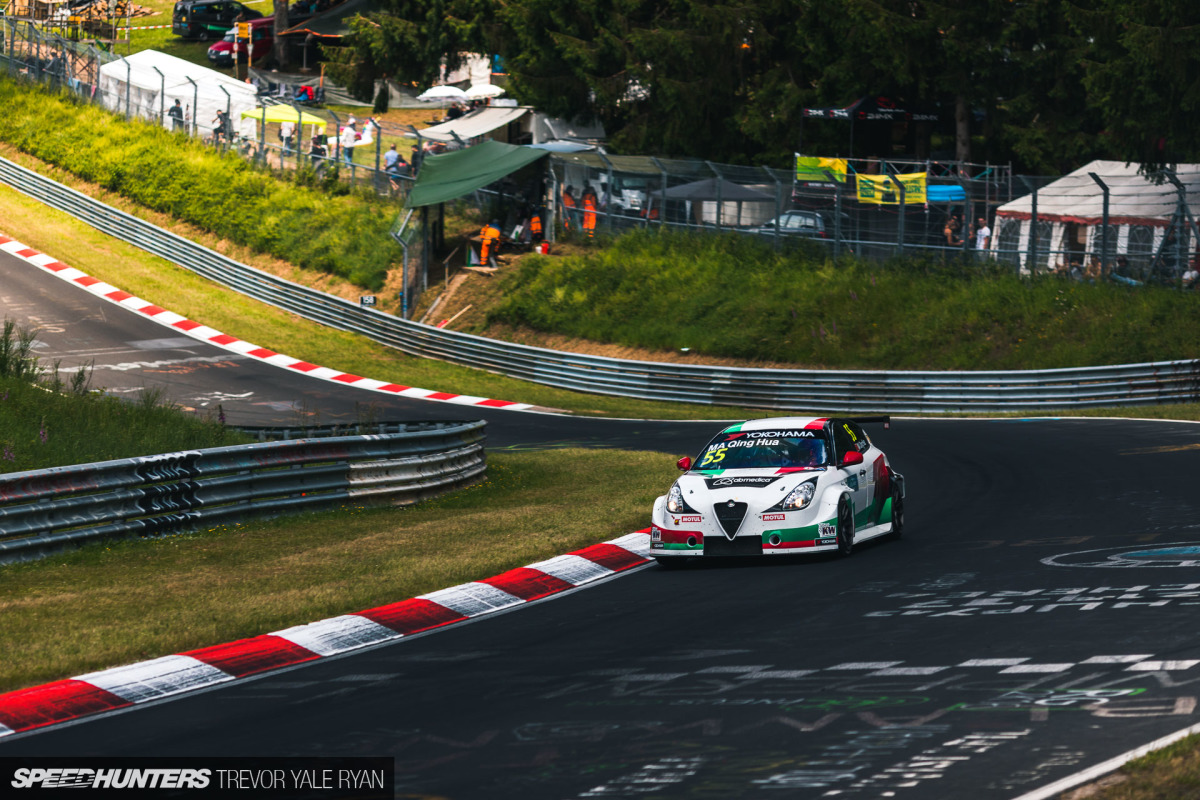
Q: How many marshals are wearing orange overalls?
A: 4